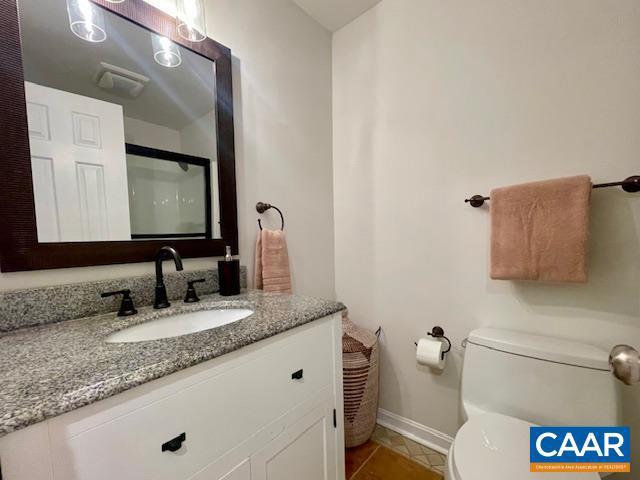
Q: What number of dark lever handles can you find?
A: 2